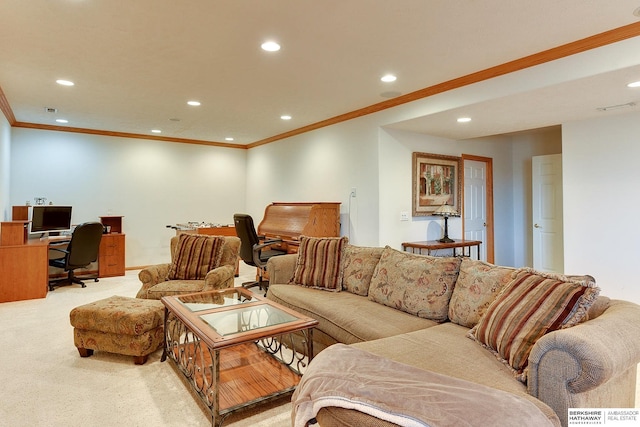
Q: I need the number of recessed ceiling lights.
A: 10